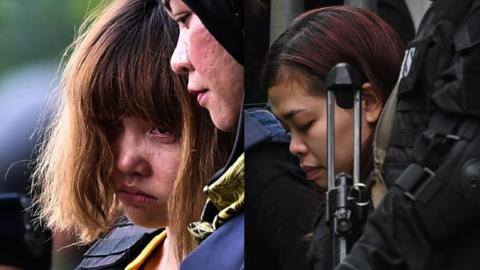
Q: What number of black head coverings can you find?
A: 1